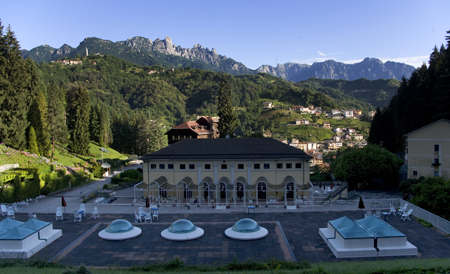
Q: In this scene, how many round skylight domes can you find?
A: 3